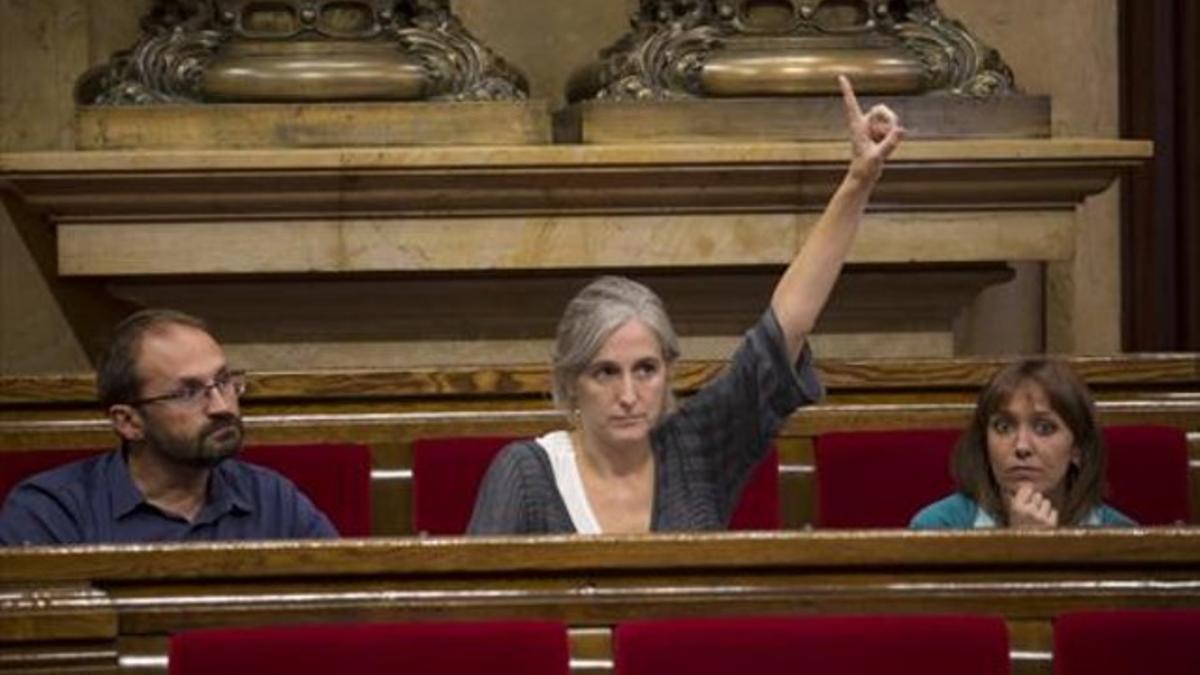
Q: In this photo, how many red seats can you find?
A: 6